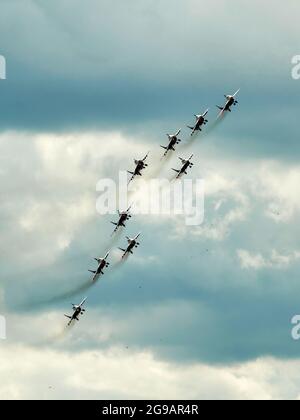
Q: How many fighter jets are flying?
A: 9